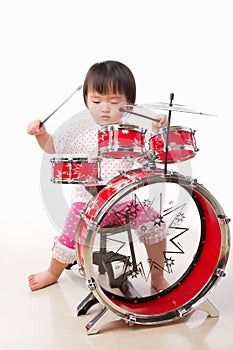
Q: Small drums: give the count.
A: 3